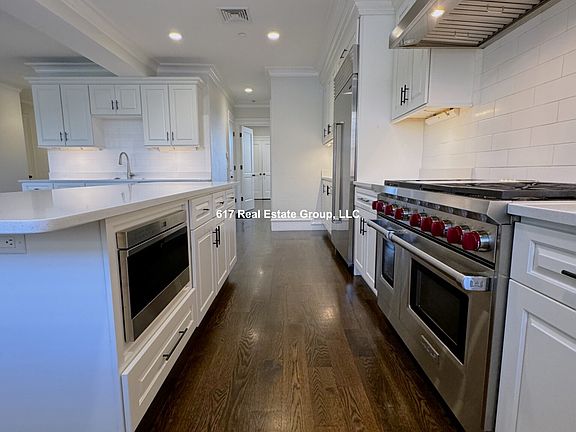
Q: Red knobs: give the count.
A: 9